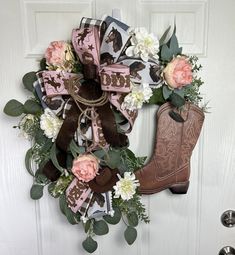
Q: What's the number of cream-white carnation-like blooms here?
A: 4